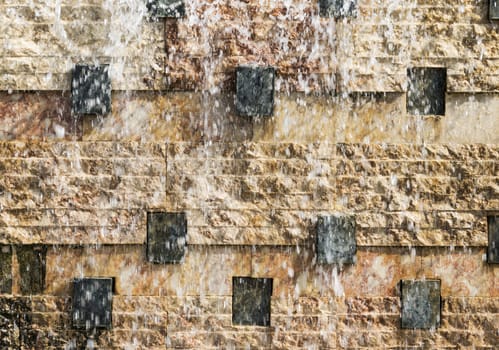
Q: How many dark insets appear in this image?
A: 12